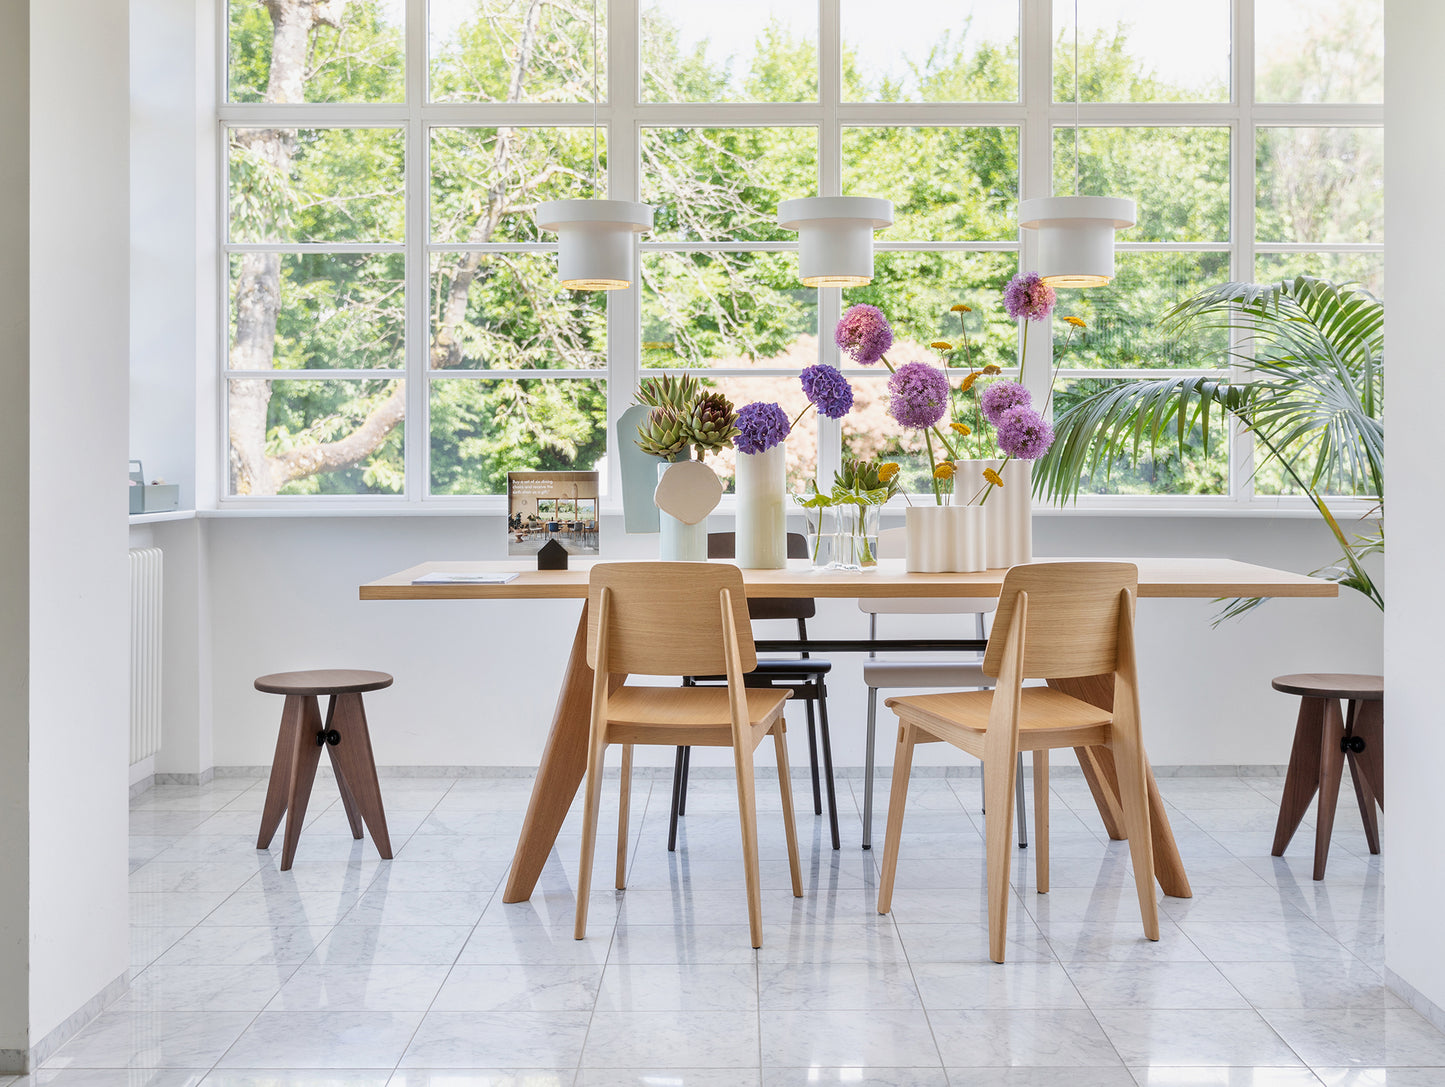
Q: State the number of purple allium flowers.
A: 5